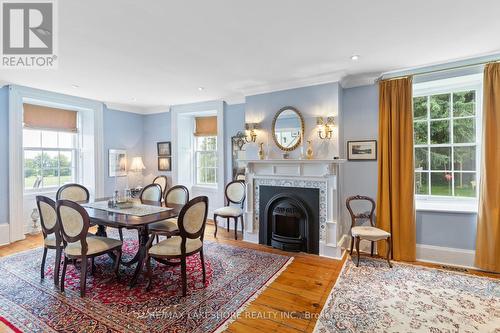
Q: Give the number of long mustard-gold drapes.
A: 2